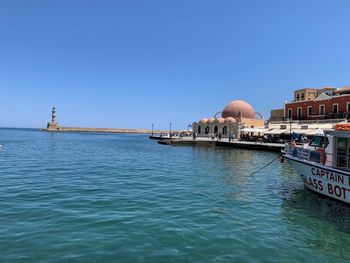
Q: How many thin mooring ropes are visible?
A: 1